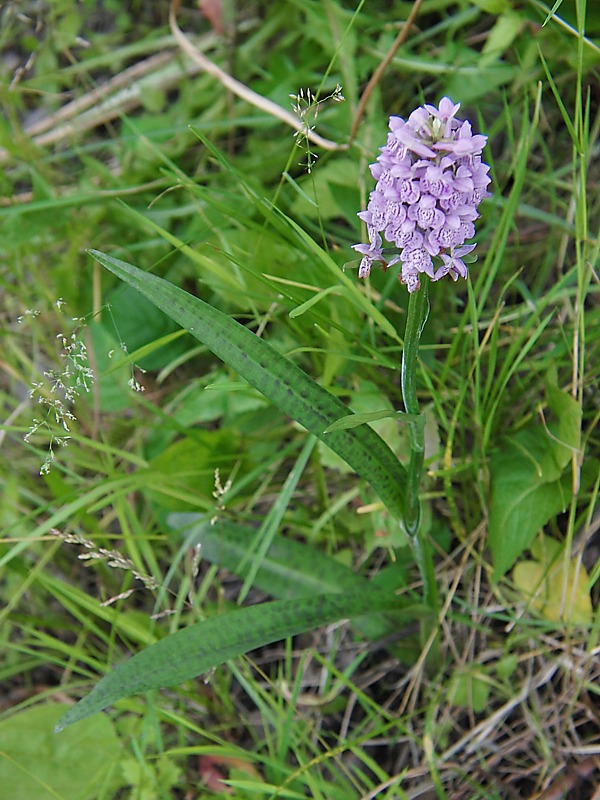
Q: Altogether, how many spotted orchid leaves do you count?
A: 3